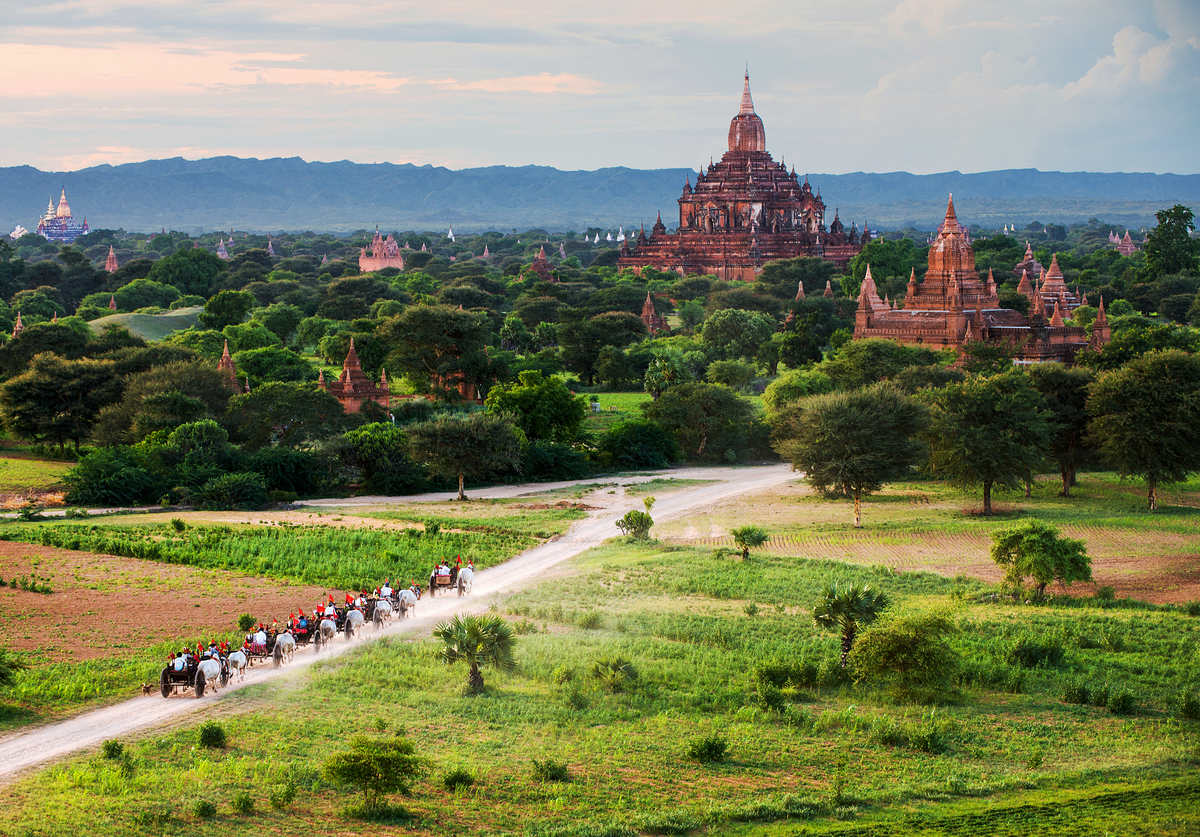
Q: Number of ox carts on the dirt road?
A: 8